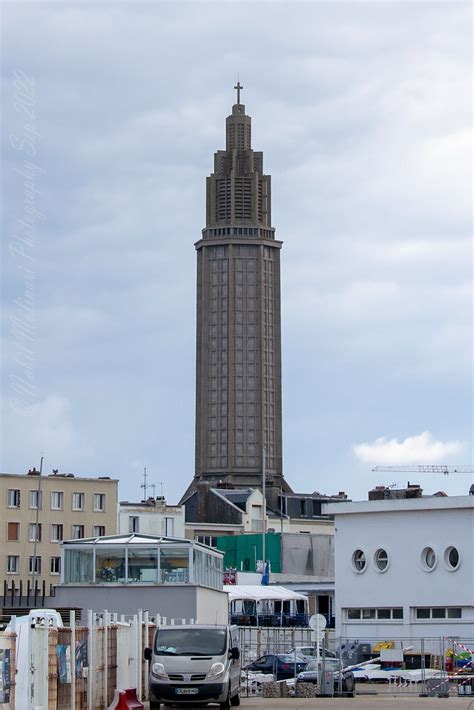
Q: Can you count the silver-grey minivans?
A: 1